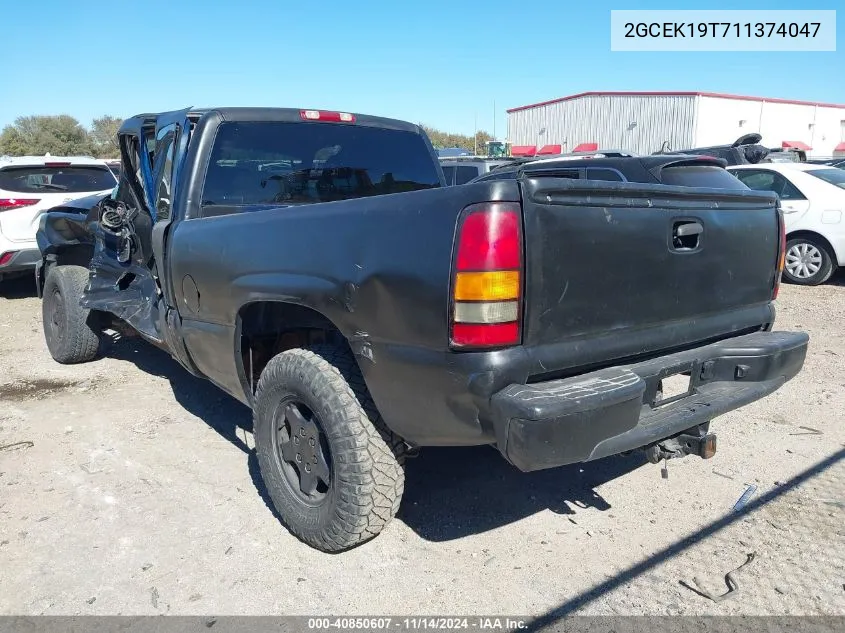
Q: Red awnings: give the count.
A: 5